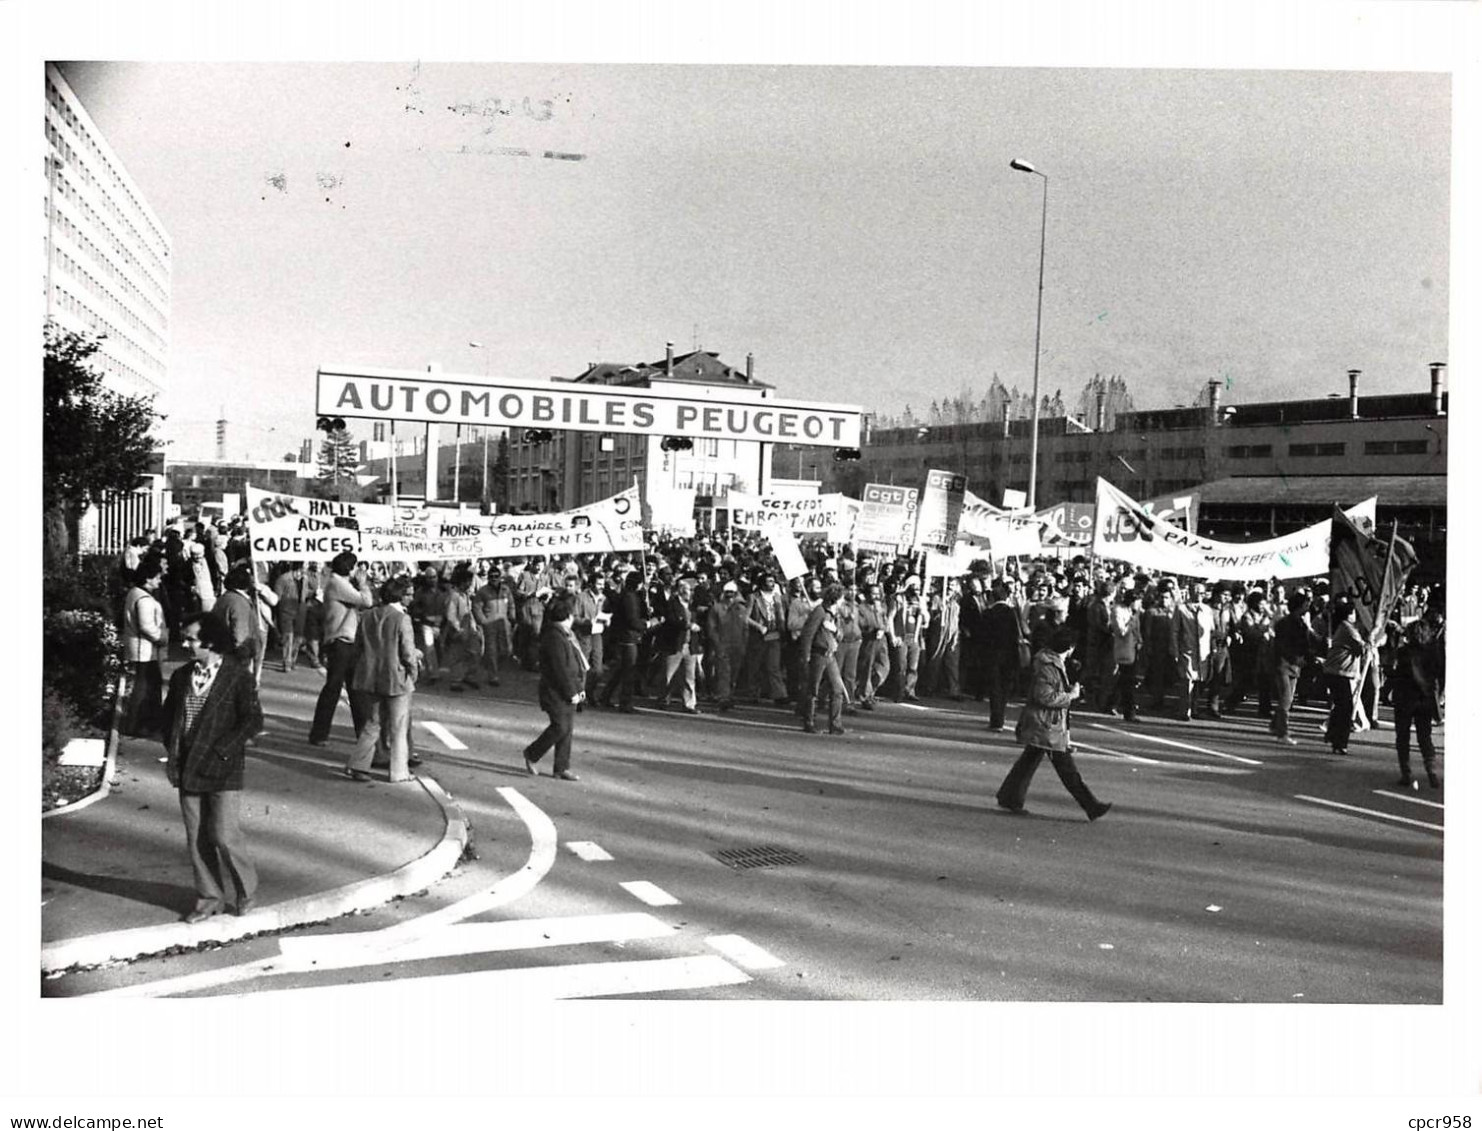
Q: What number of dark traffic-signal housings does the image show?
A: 4